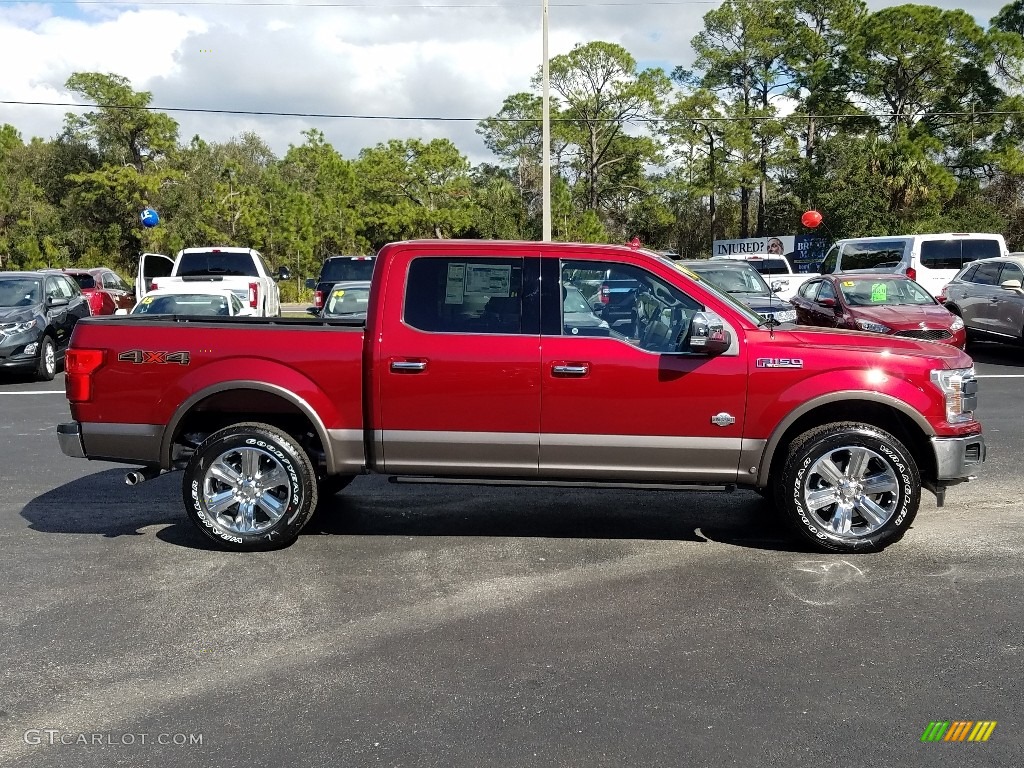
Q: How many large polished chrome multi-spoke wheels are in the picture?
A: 2